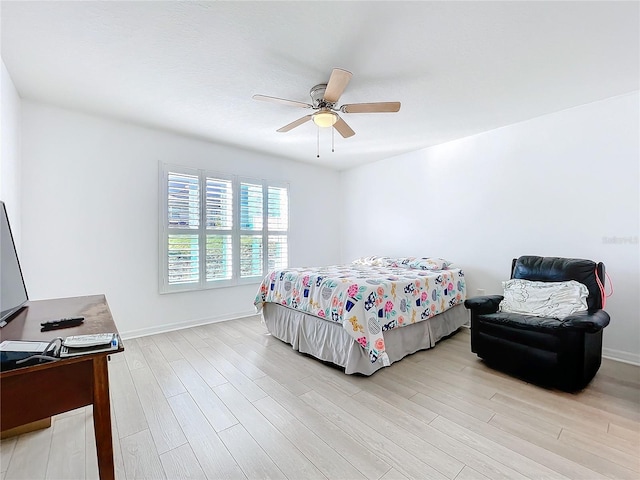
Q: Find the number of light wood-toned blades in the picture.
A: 5